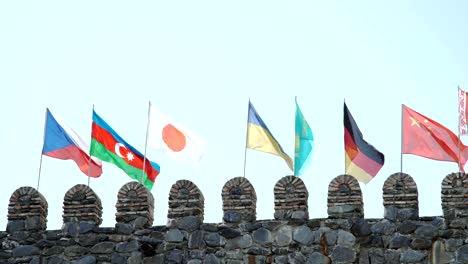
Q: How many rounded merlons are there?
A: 9